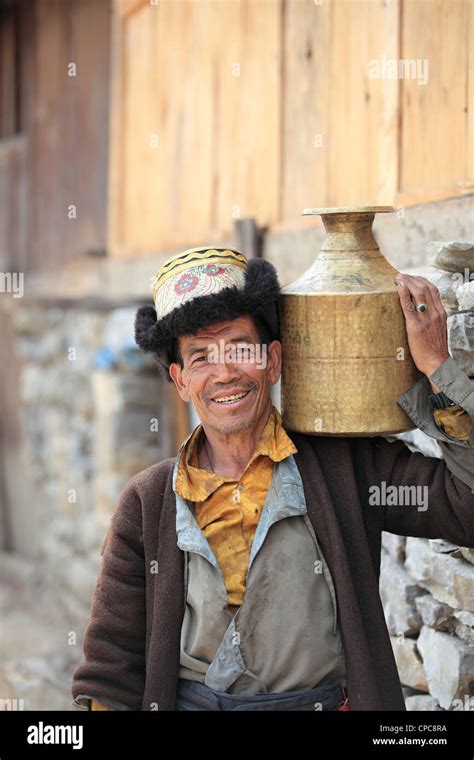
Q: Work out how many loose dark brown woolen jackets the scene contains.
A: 1